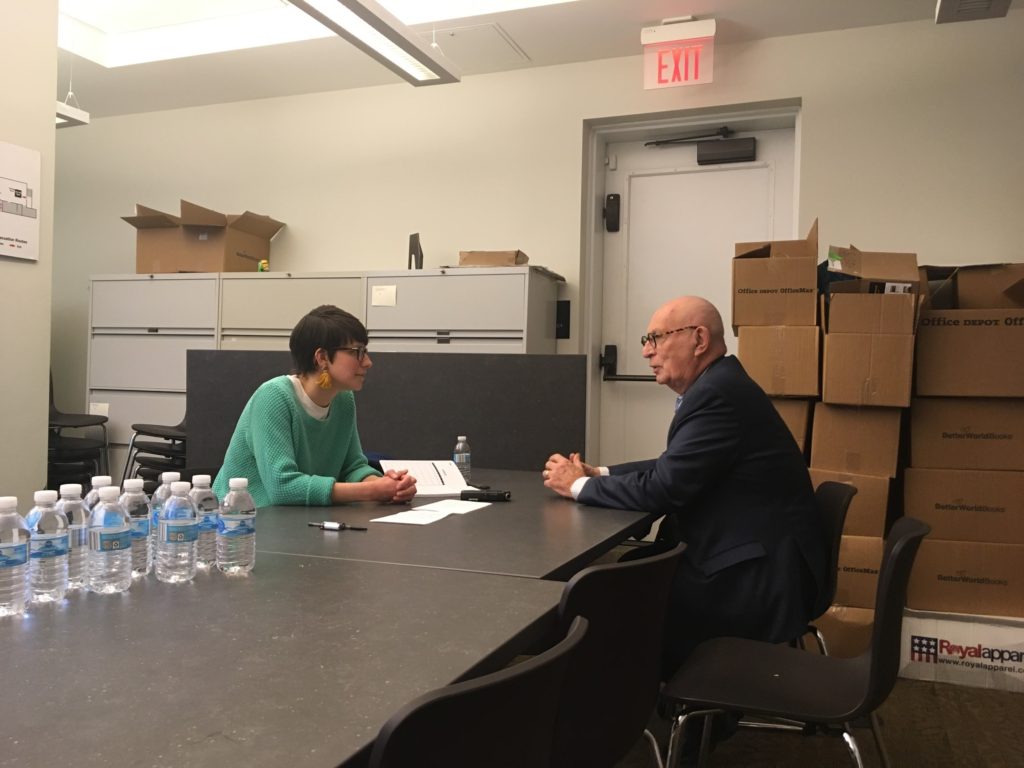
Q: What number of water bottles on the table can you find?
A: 11